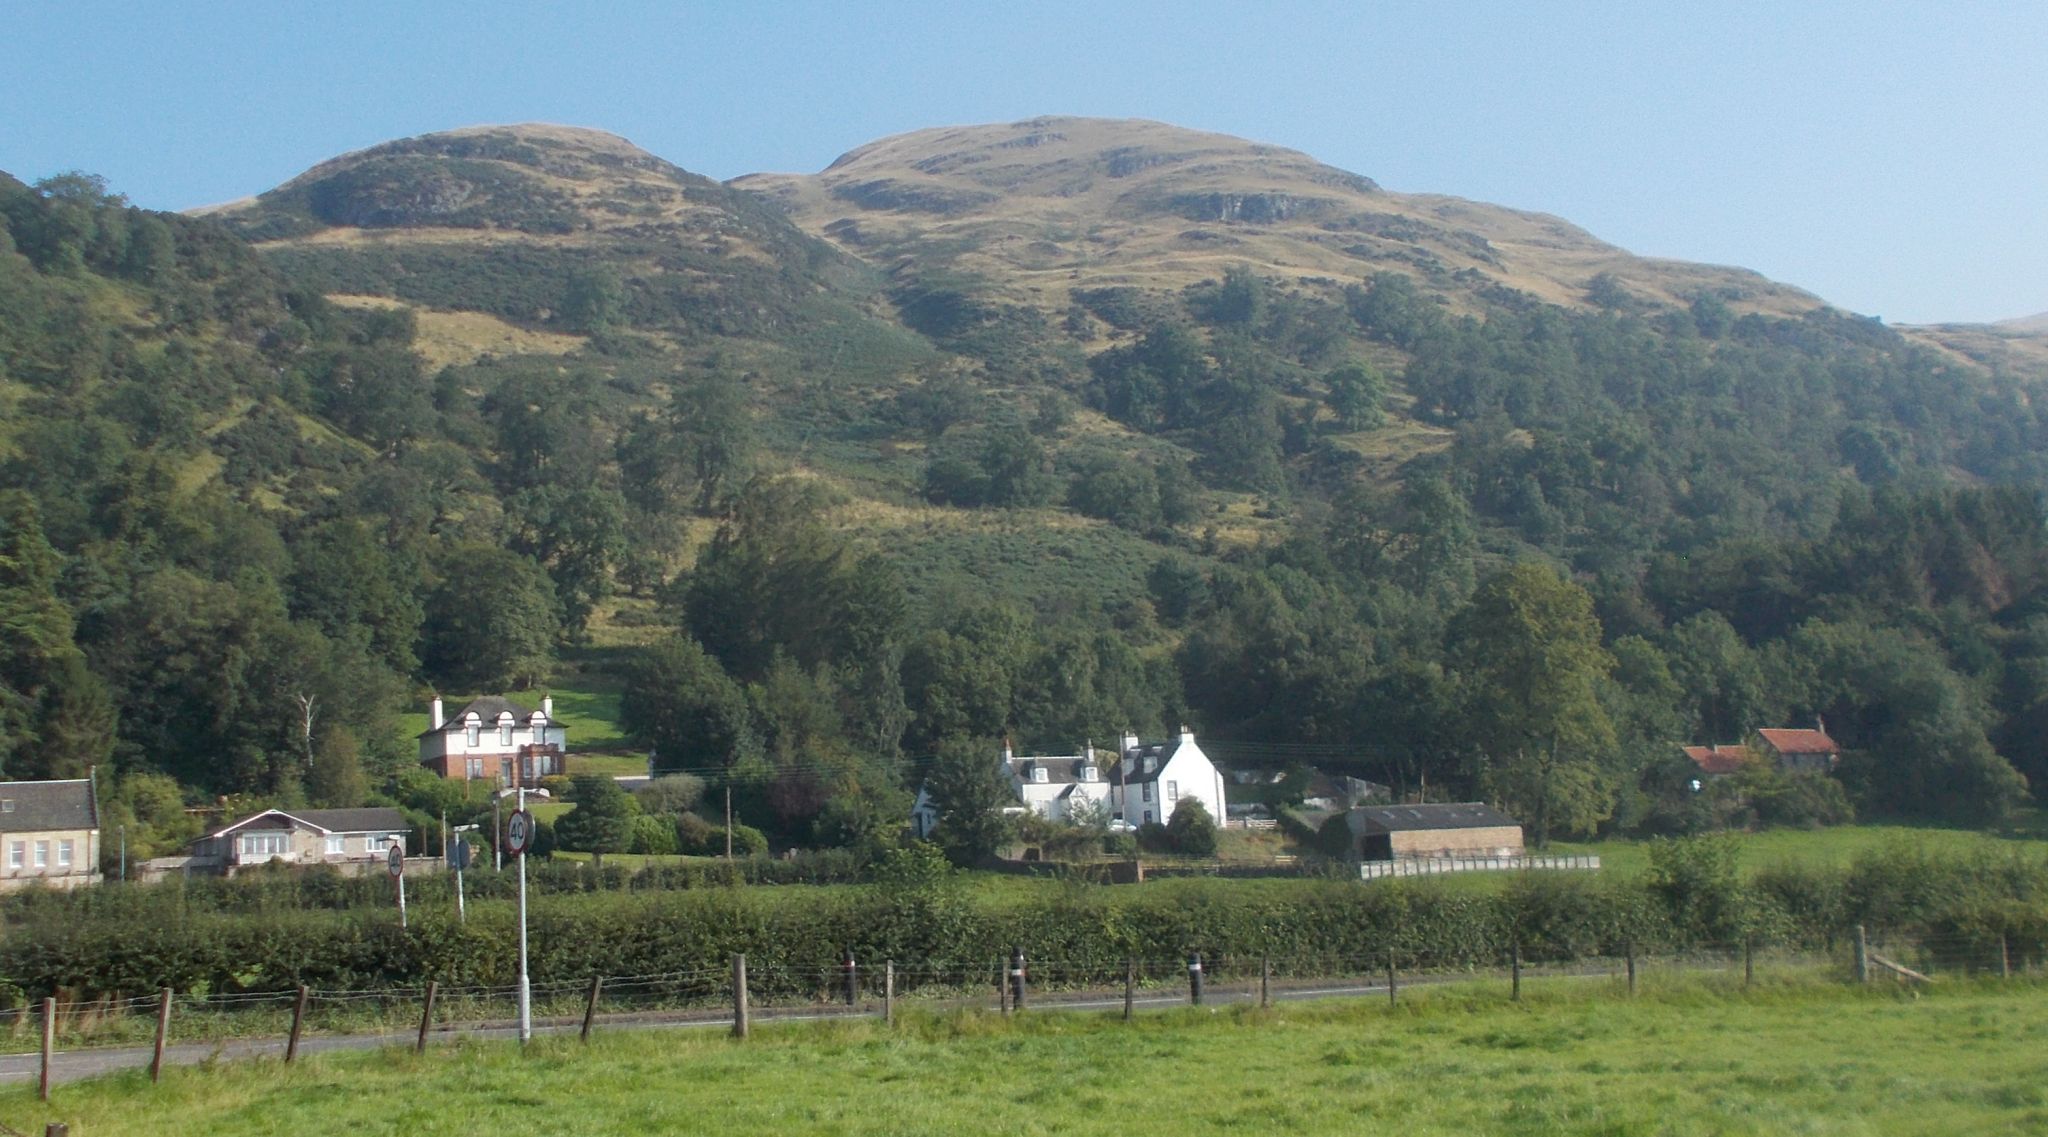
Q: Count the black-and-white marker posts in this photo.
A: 3